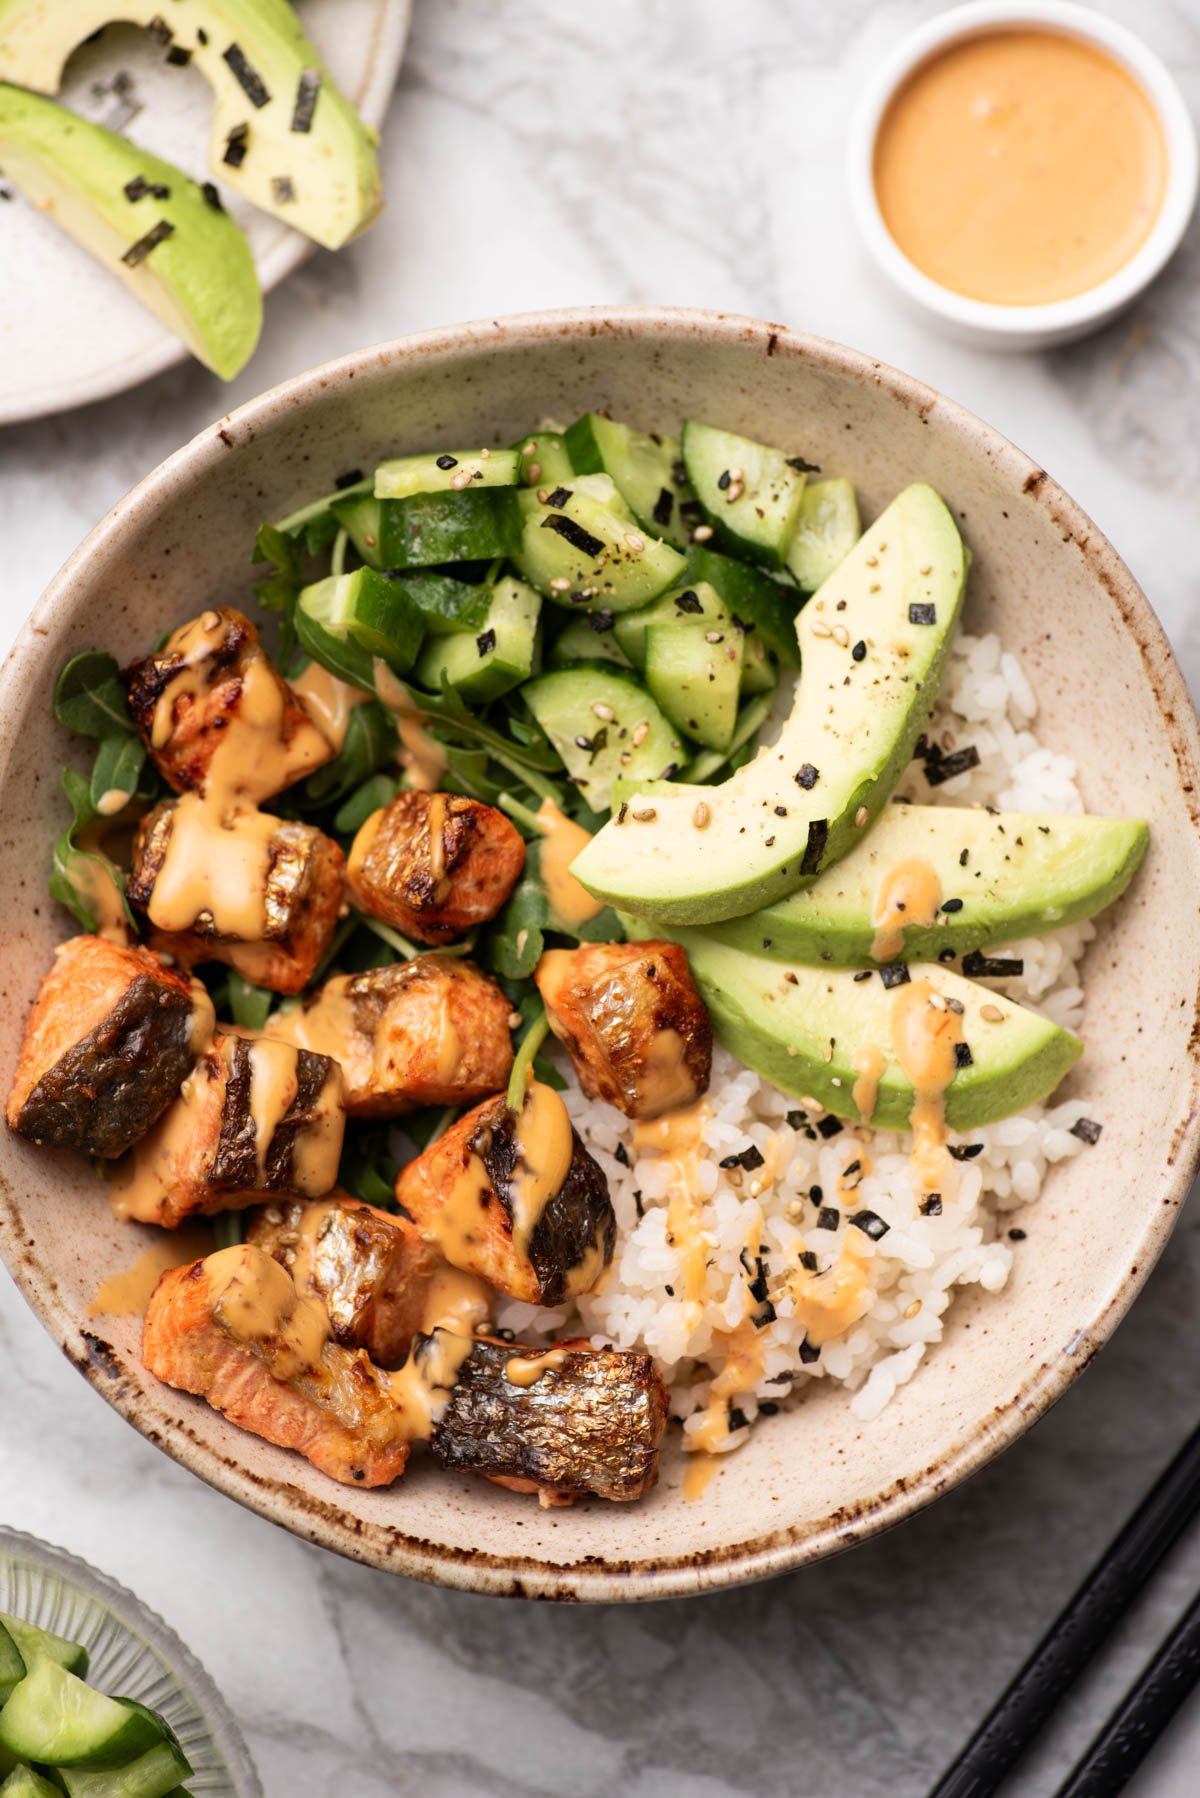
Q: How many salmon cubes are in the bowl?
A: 11